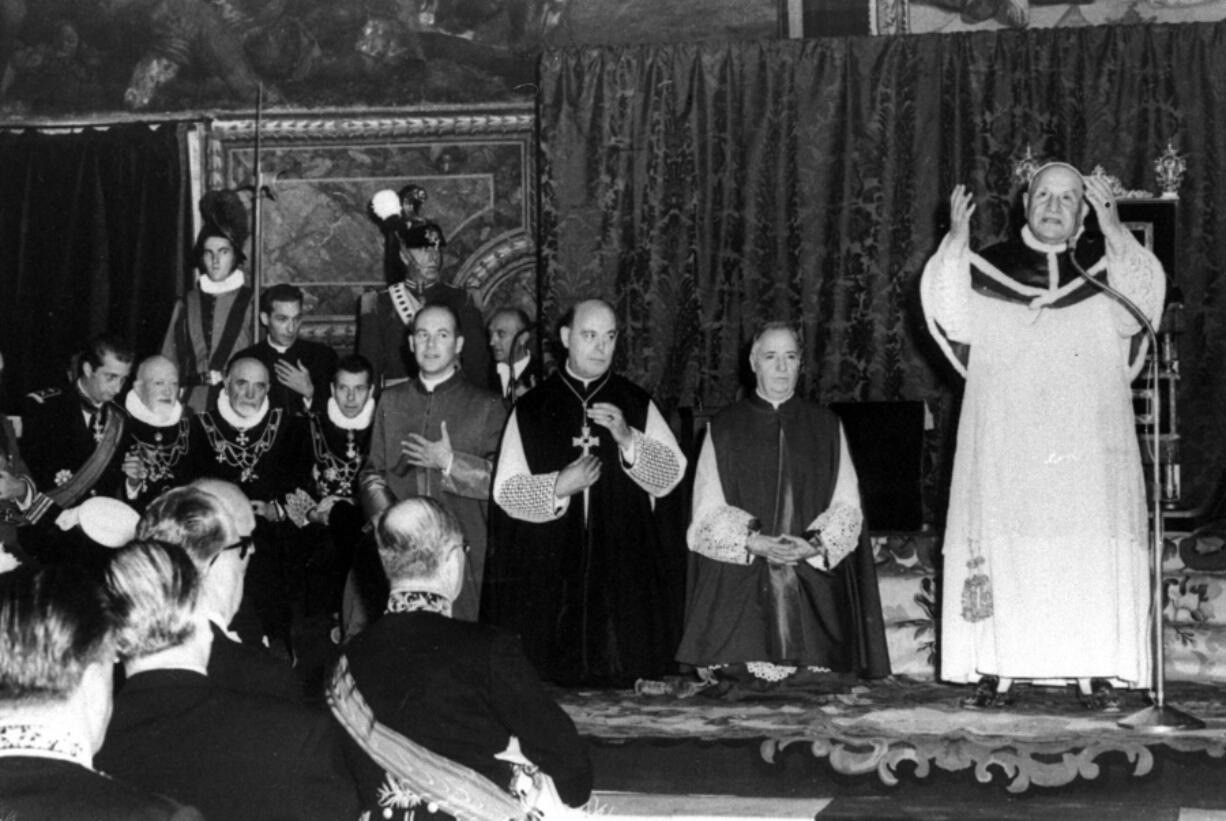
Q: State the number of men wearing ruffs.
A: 4